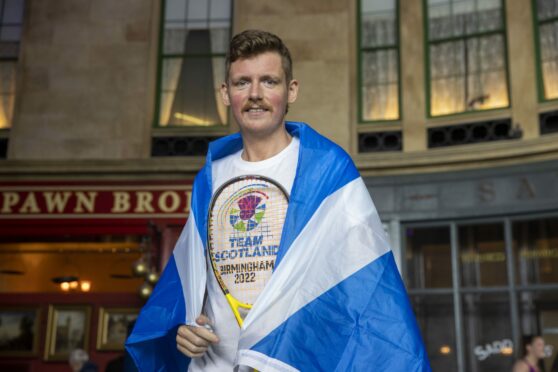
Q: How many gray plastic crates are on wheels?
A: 0